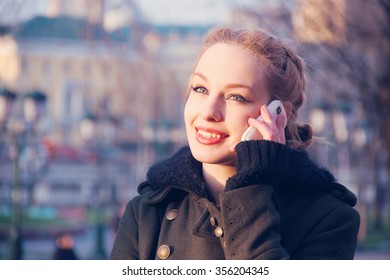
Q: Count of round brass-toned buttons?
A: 4